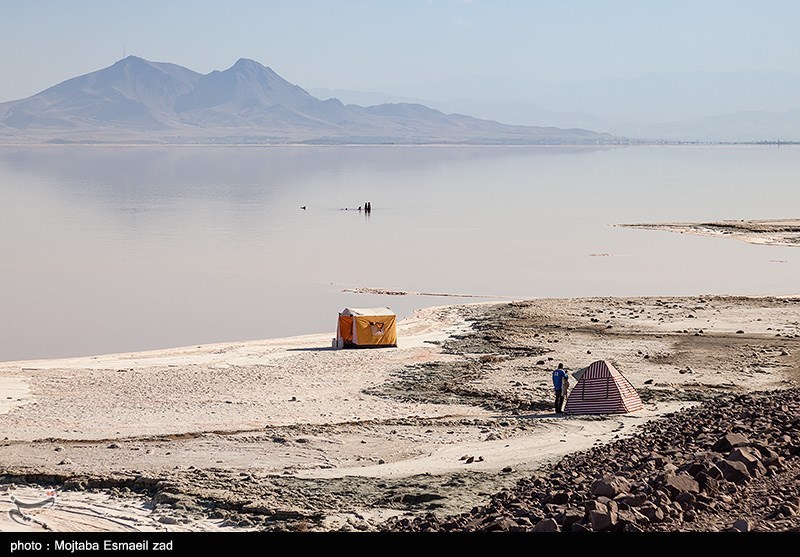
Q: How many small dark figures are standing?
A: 2